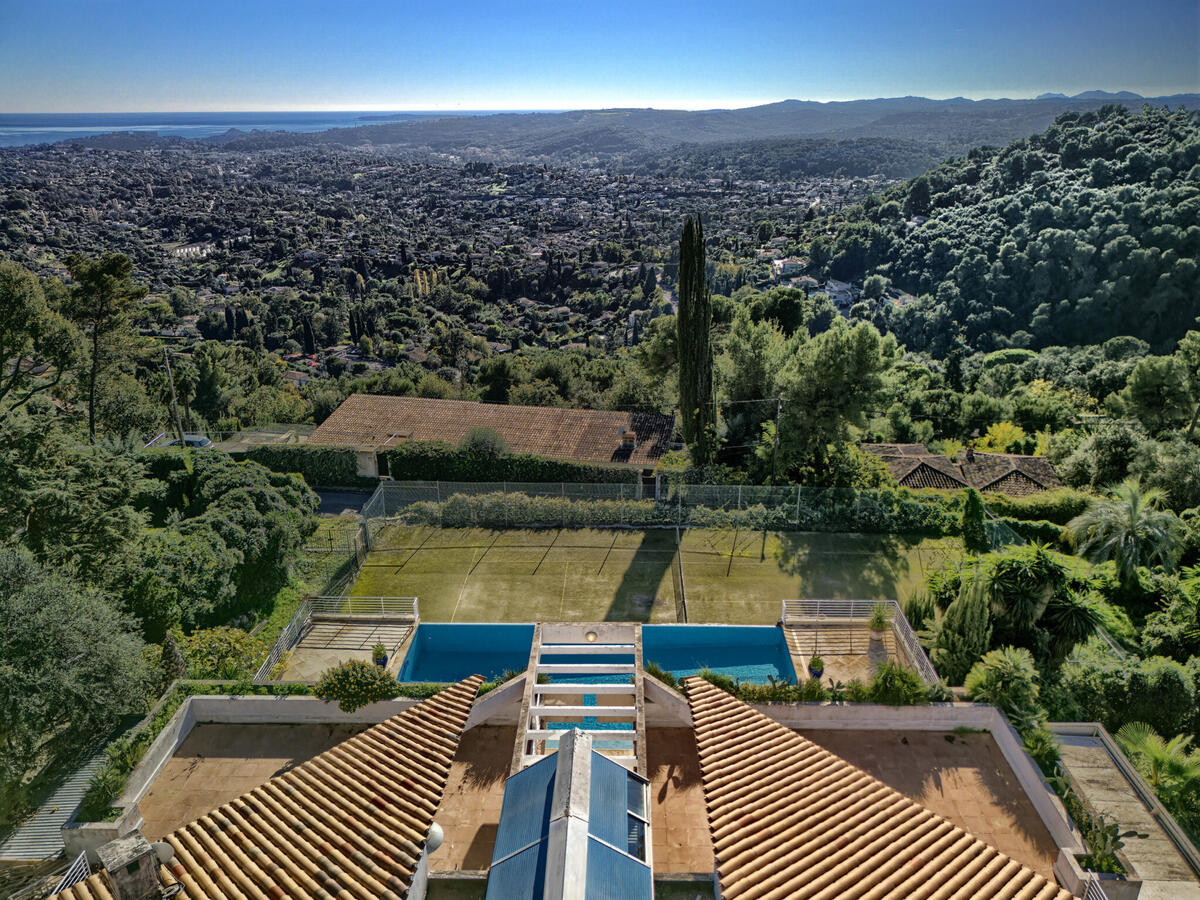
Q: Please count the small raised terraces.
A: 2